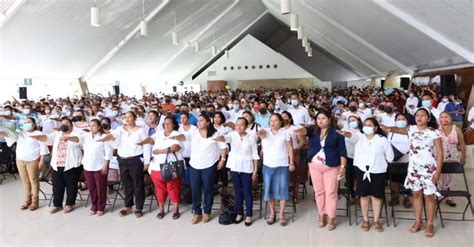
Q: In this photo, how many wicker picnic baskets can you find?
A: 0